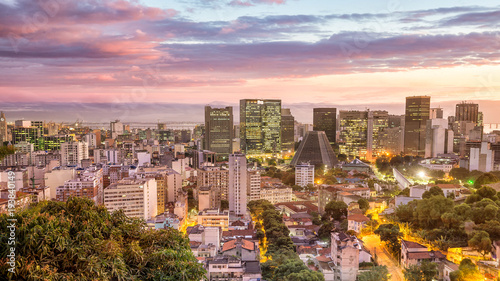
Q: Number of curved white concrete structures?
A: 1